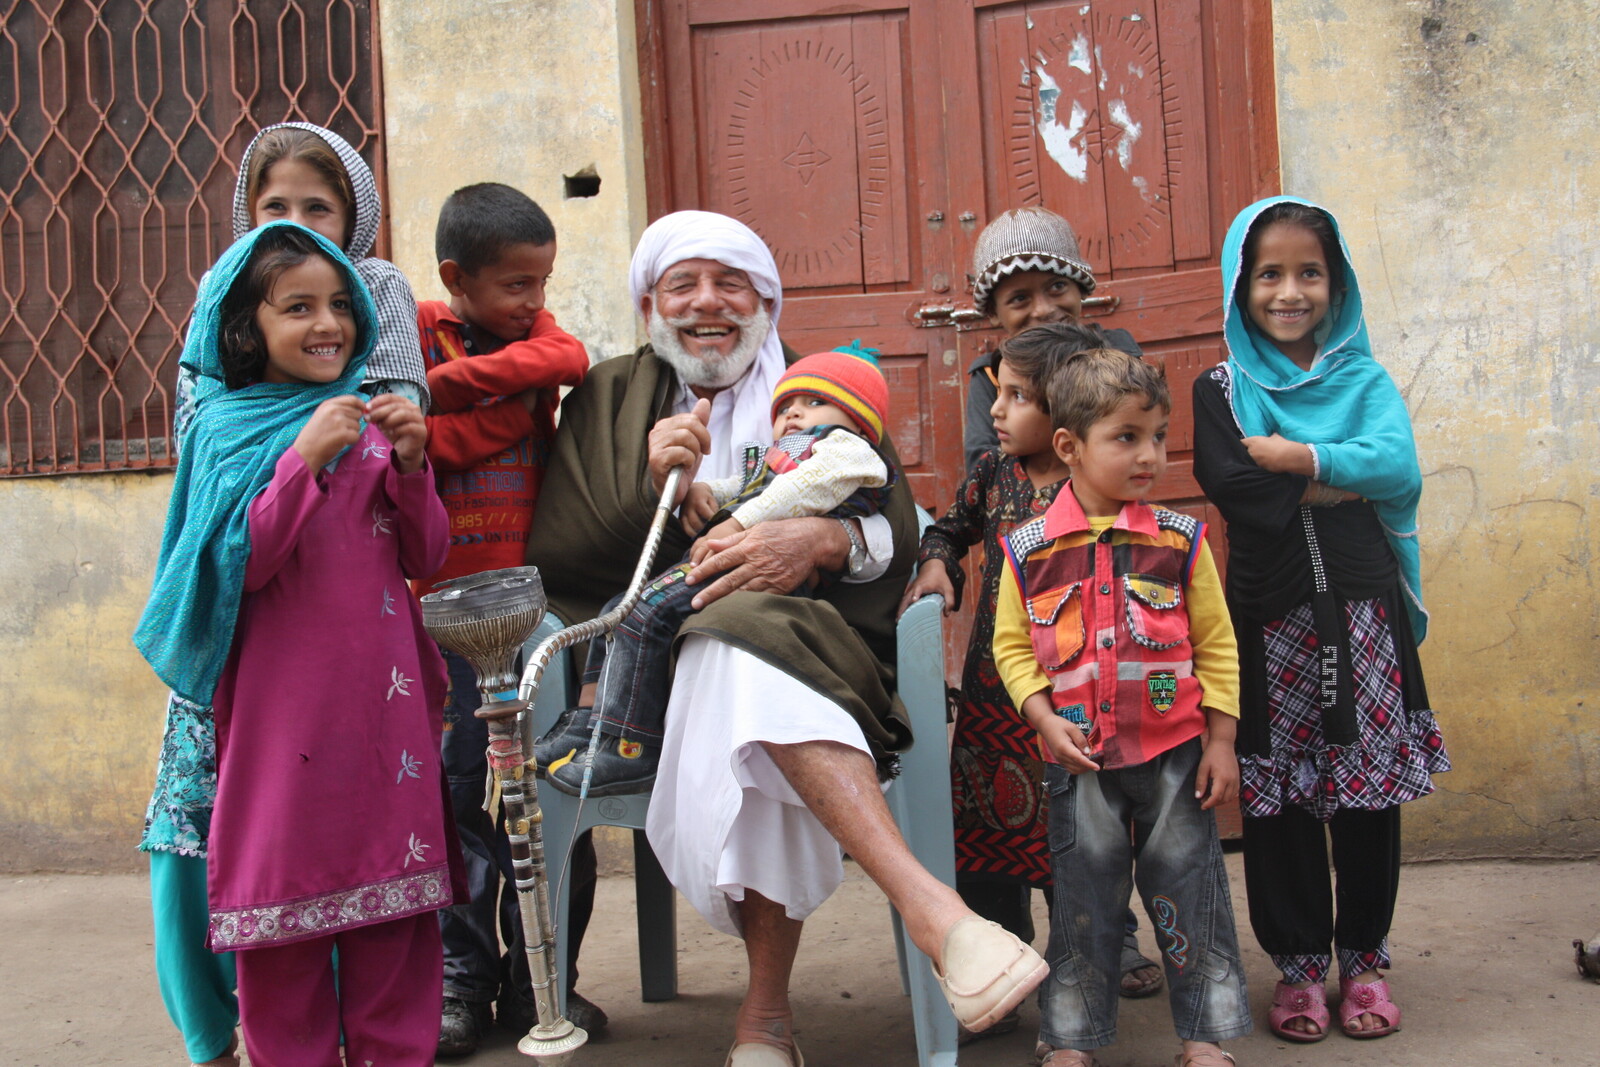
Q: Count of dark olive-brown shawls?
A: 1